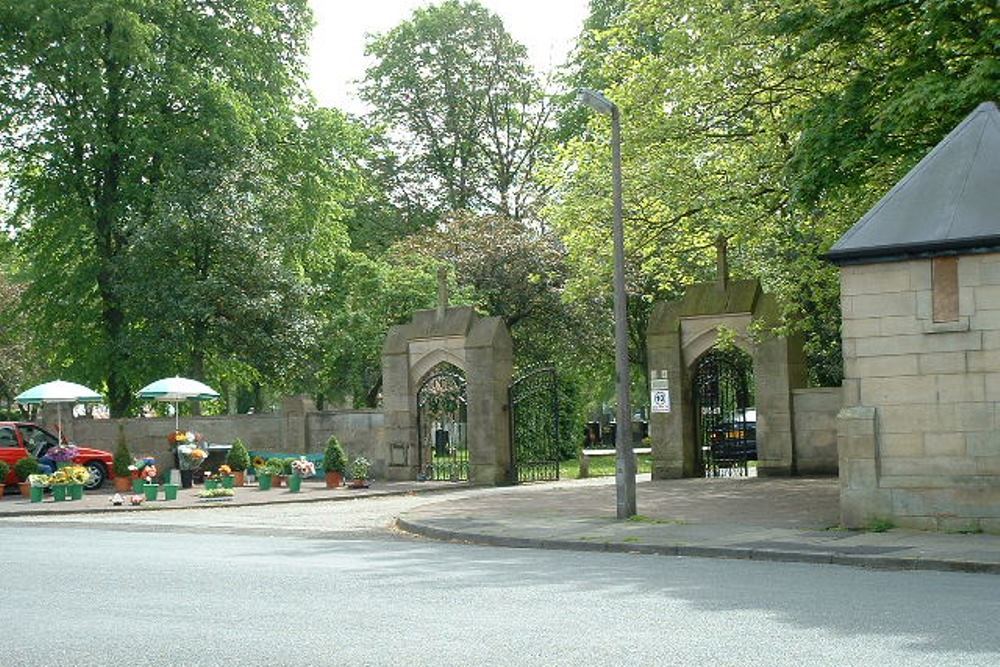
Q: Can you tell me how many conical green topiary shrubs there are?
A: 3